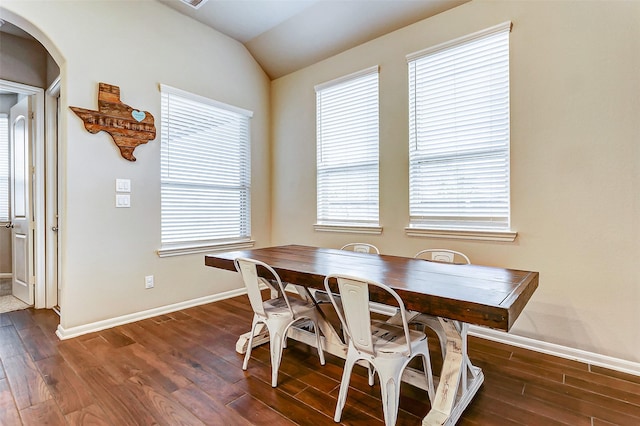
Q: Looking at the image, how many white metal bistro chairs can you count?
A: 4